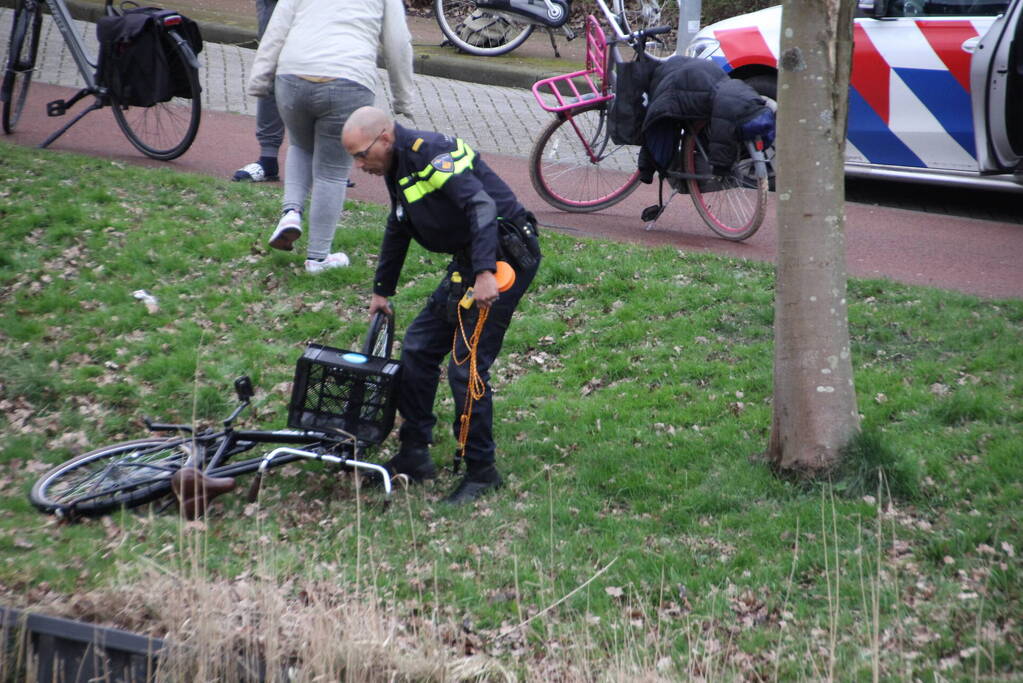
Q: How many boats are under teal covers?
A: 0